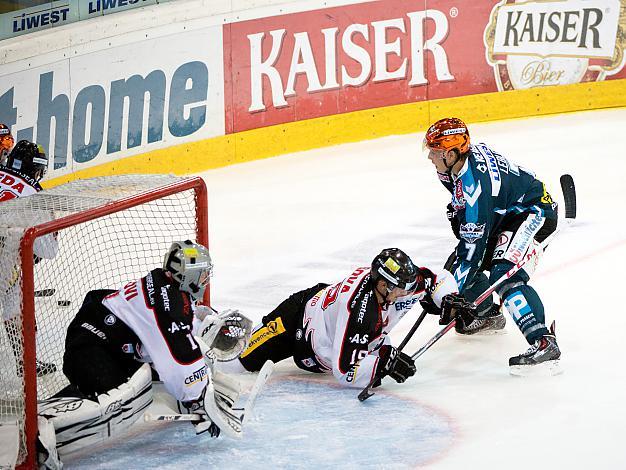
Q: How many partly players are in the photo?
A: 2